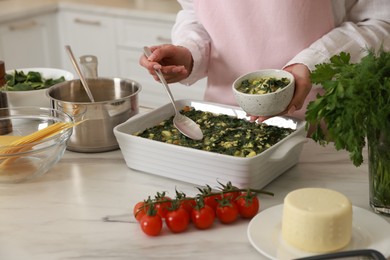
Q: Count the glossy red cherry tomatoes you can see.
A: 10